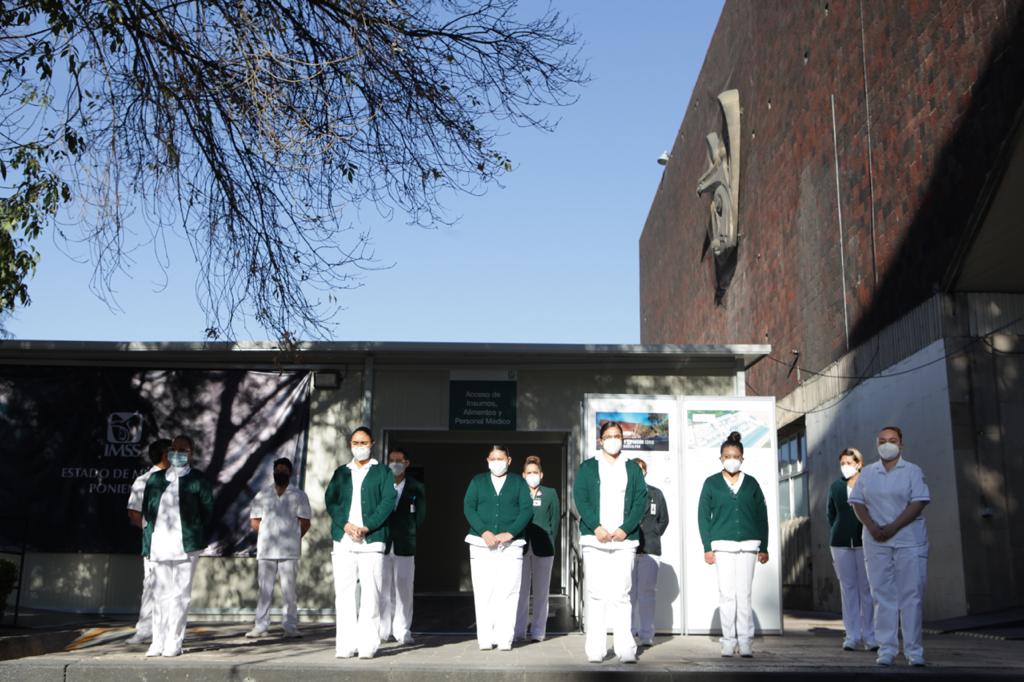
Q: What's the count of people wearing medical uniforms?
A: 12